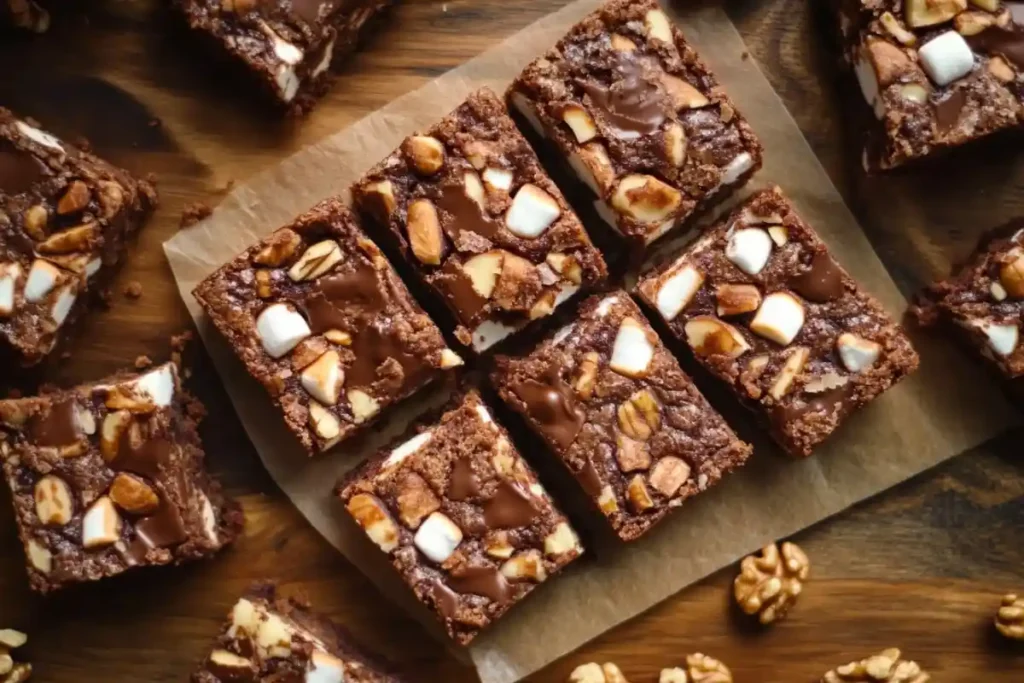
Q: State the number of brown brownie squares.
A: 12